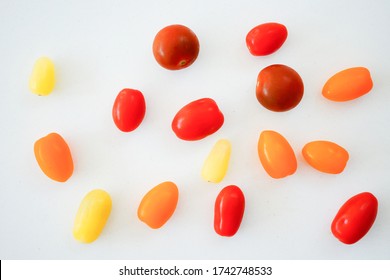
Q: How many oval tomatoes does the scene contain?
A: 13